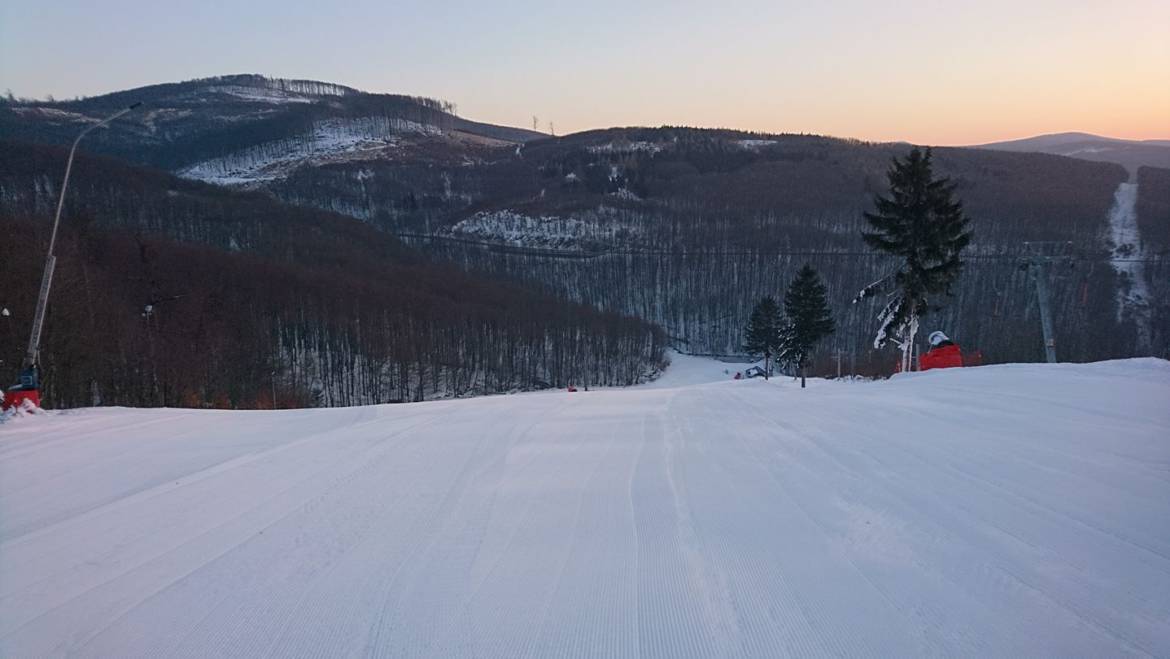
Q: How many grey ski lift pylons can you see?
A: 1